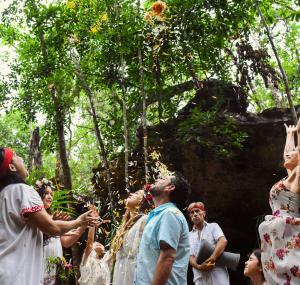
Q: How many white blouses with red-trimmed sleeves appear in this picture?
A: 1